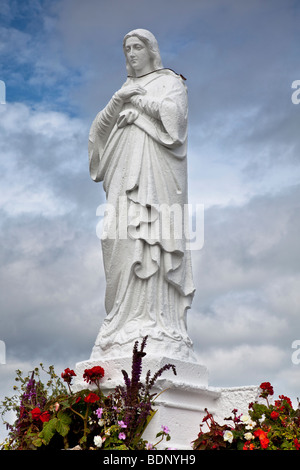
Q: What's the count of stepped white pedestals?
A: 1